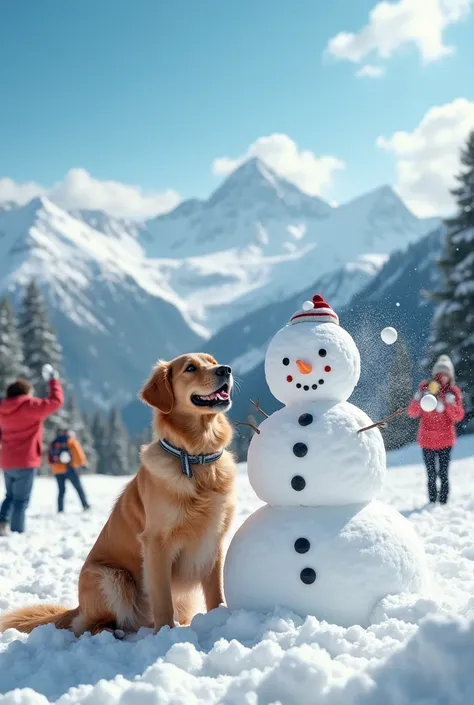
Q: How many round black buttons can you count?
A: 5